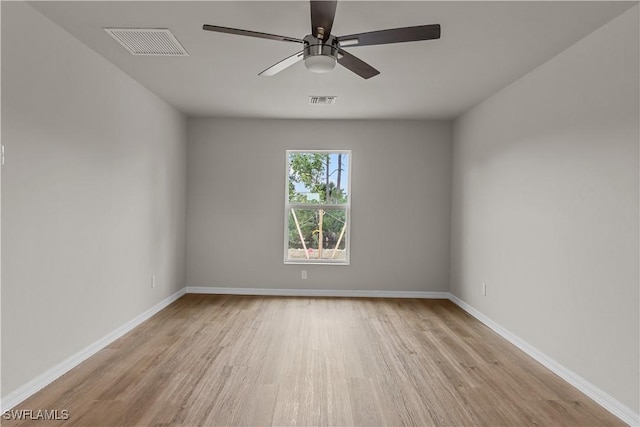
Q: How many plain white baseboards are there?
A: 3